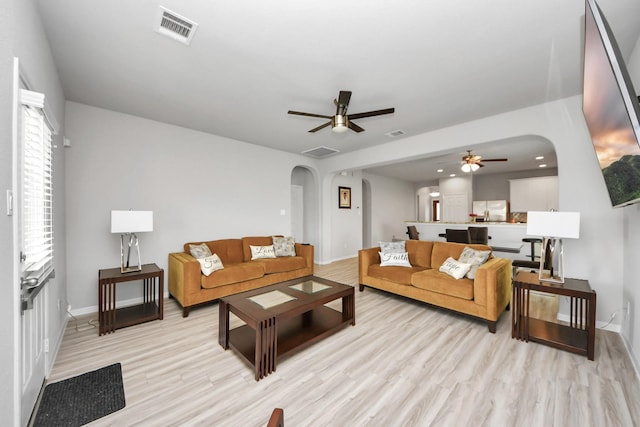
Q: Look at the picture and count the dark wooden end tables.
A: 2